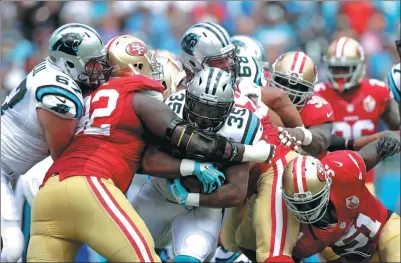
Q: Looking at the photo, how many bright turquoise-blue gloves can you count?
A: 2